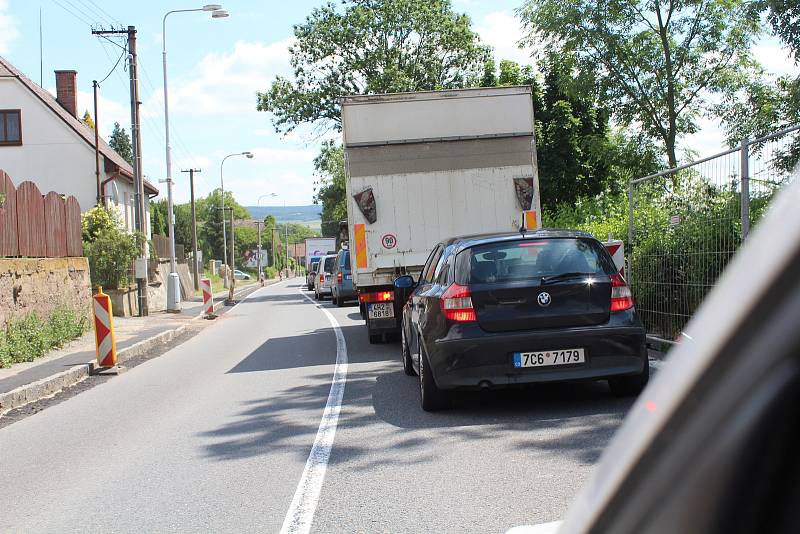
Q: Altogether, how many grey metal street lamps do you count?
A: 3